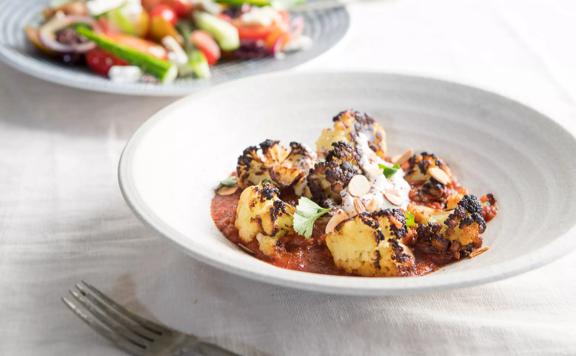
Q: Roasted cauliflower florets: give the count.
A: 7